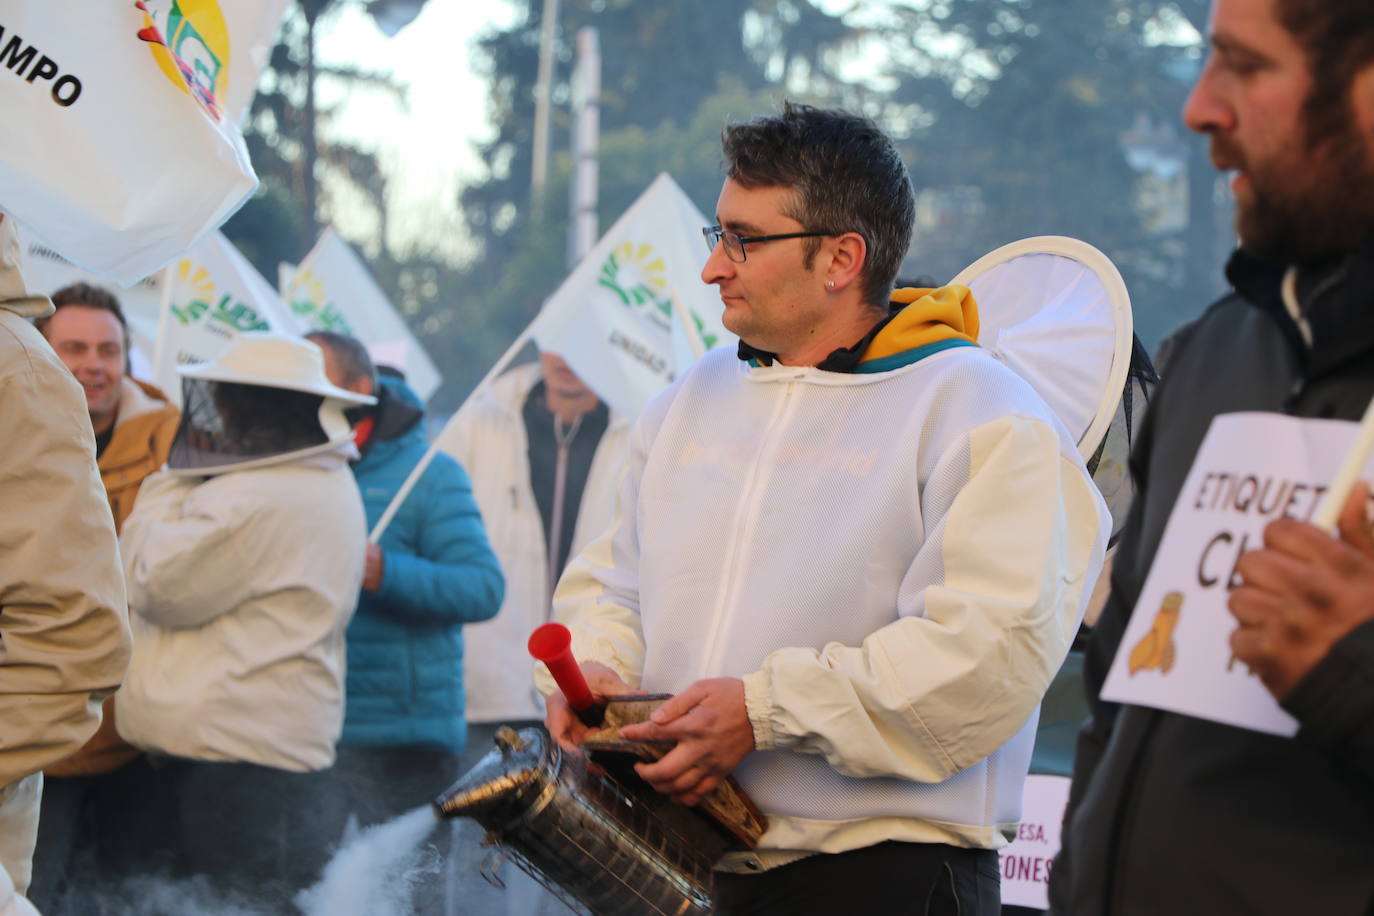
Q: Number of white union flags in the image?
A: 5